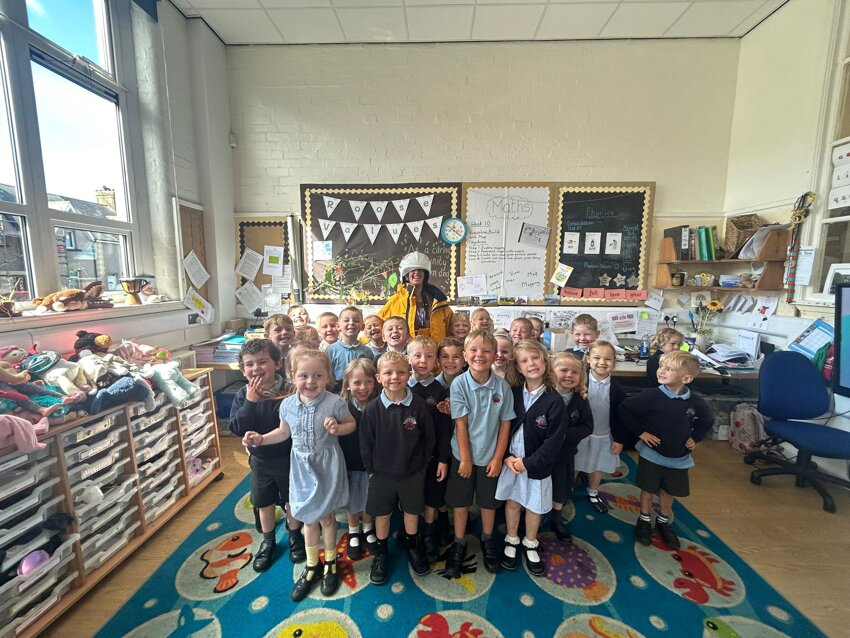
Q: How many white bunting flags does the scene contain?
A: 11